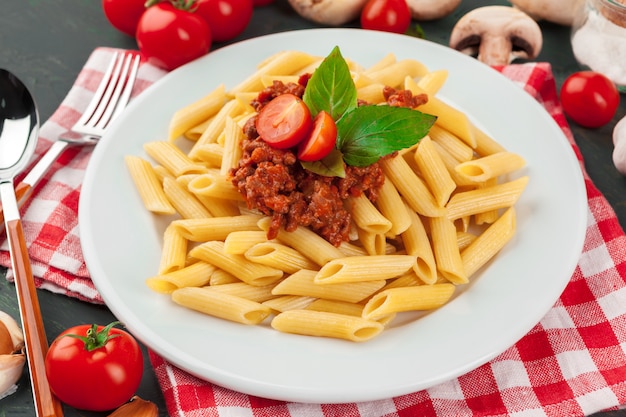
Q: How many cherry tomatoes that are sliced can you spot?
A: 2